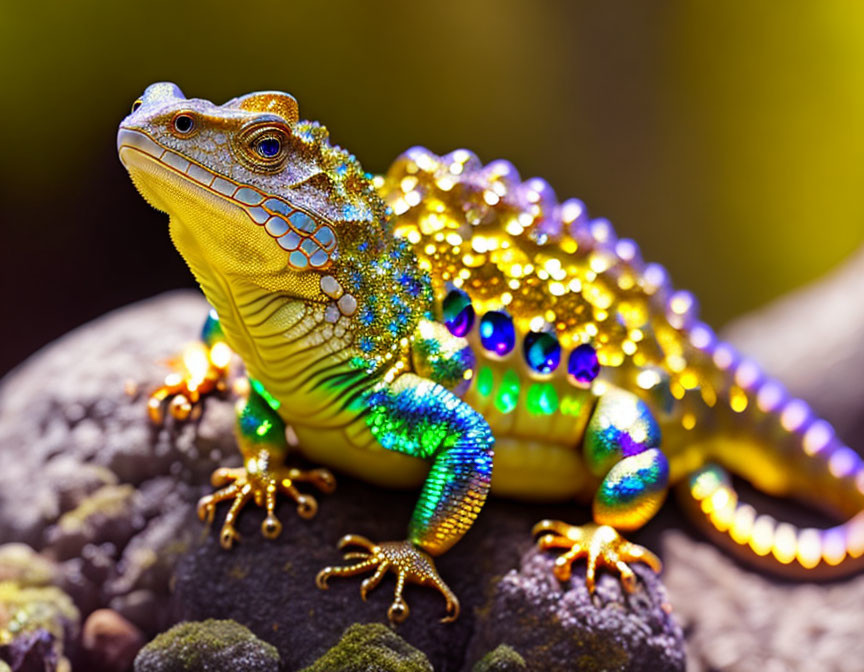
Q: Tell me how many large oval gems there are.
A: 4